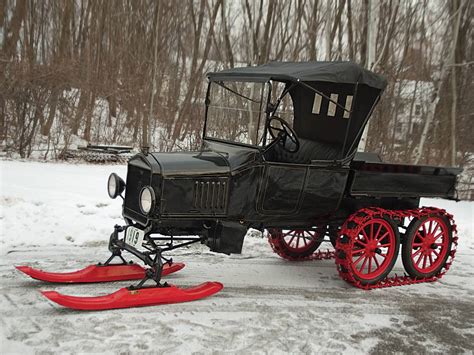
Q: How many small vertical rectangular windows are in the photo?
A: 3